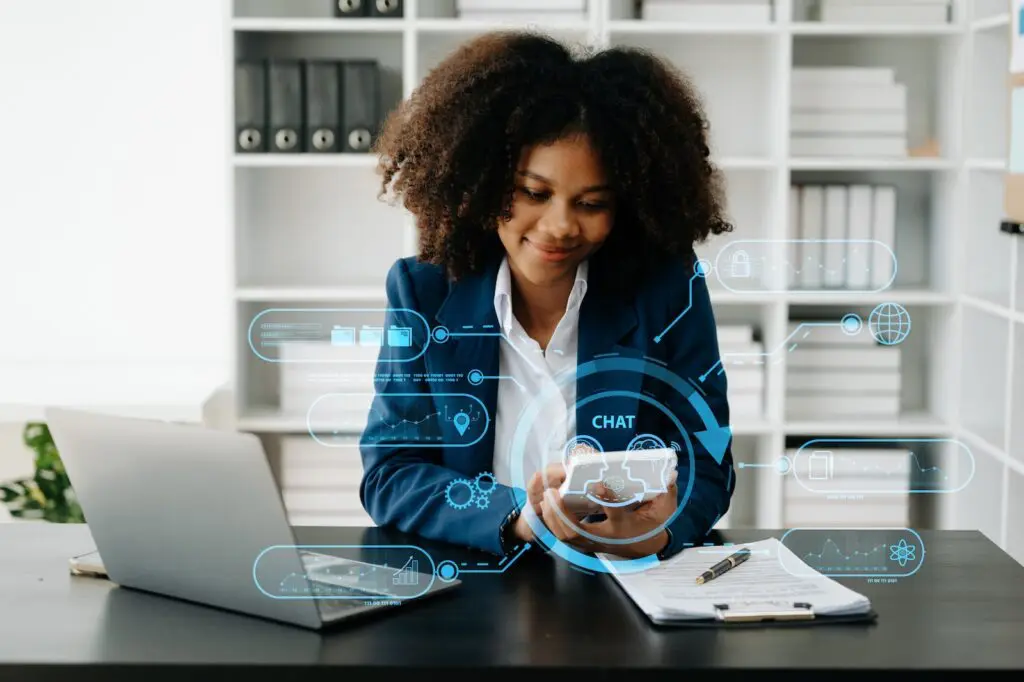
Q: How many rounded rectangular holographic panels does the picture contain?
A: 6